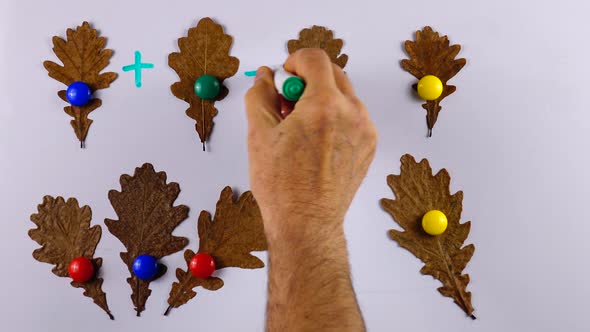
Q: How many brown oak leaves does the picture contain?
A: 8